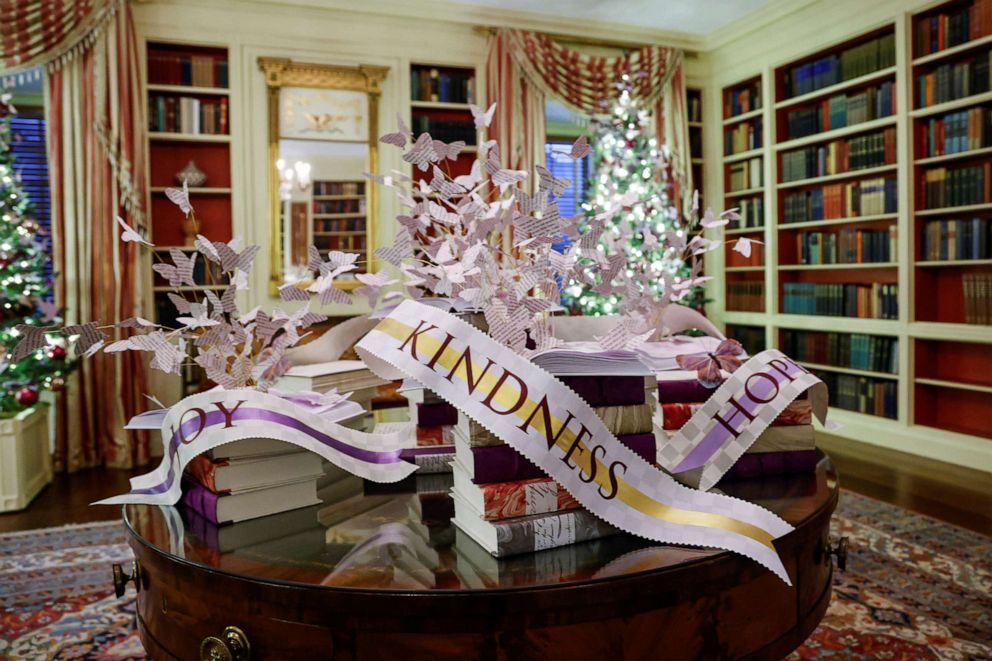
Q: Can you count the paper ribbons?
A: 3